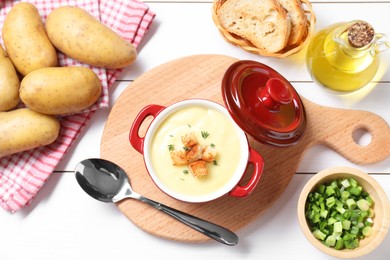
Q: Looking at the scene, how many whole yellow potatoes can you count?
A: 5